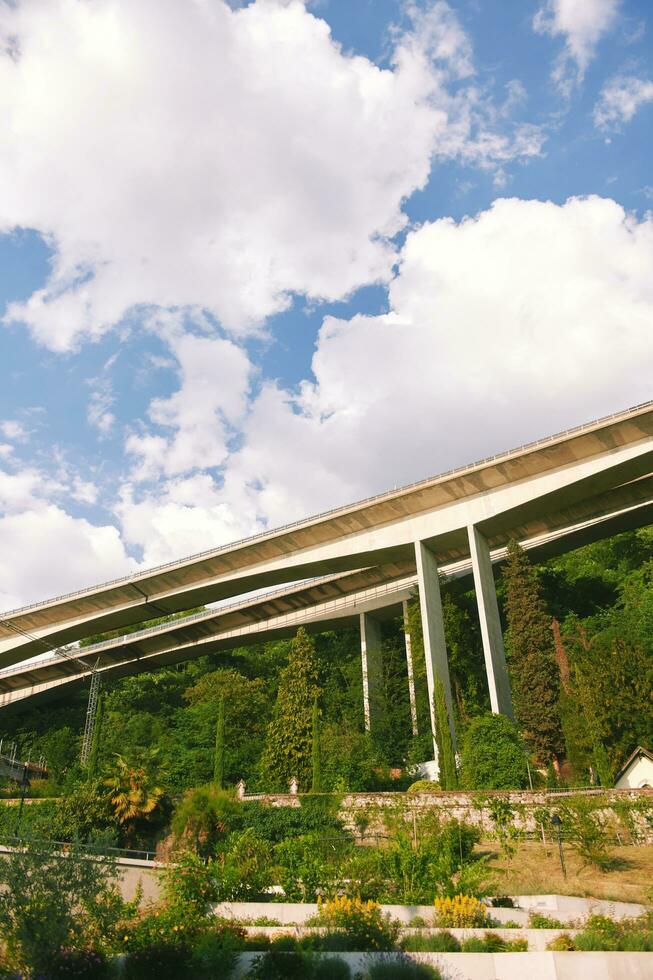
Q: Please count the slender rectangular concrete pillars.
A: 4